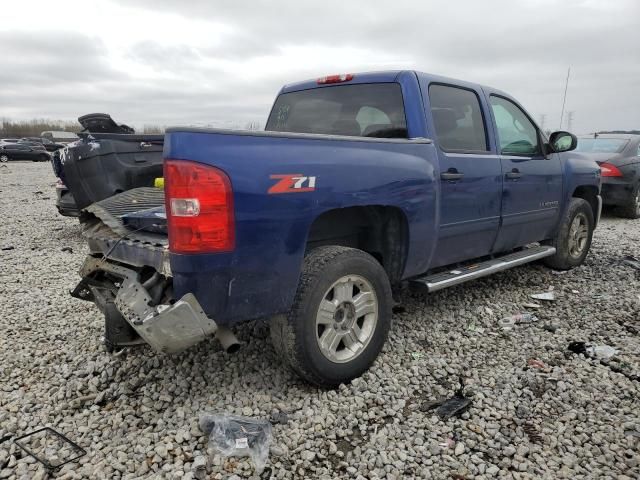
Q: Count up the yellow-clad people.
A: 0